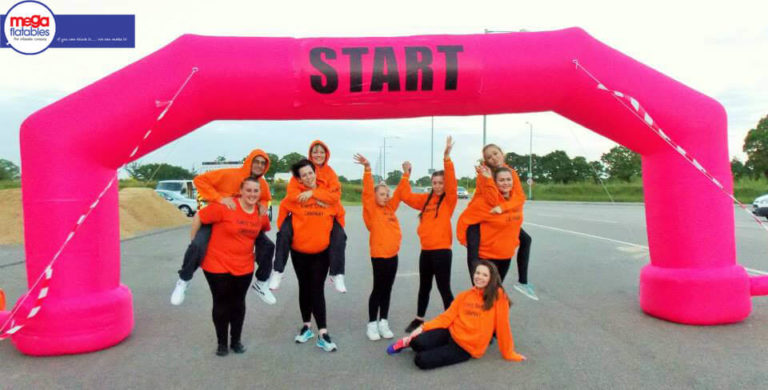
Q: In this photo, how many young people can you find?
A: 9